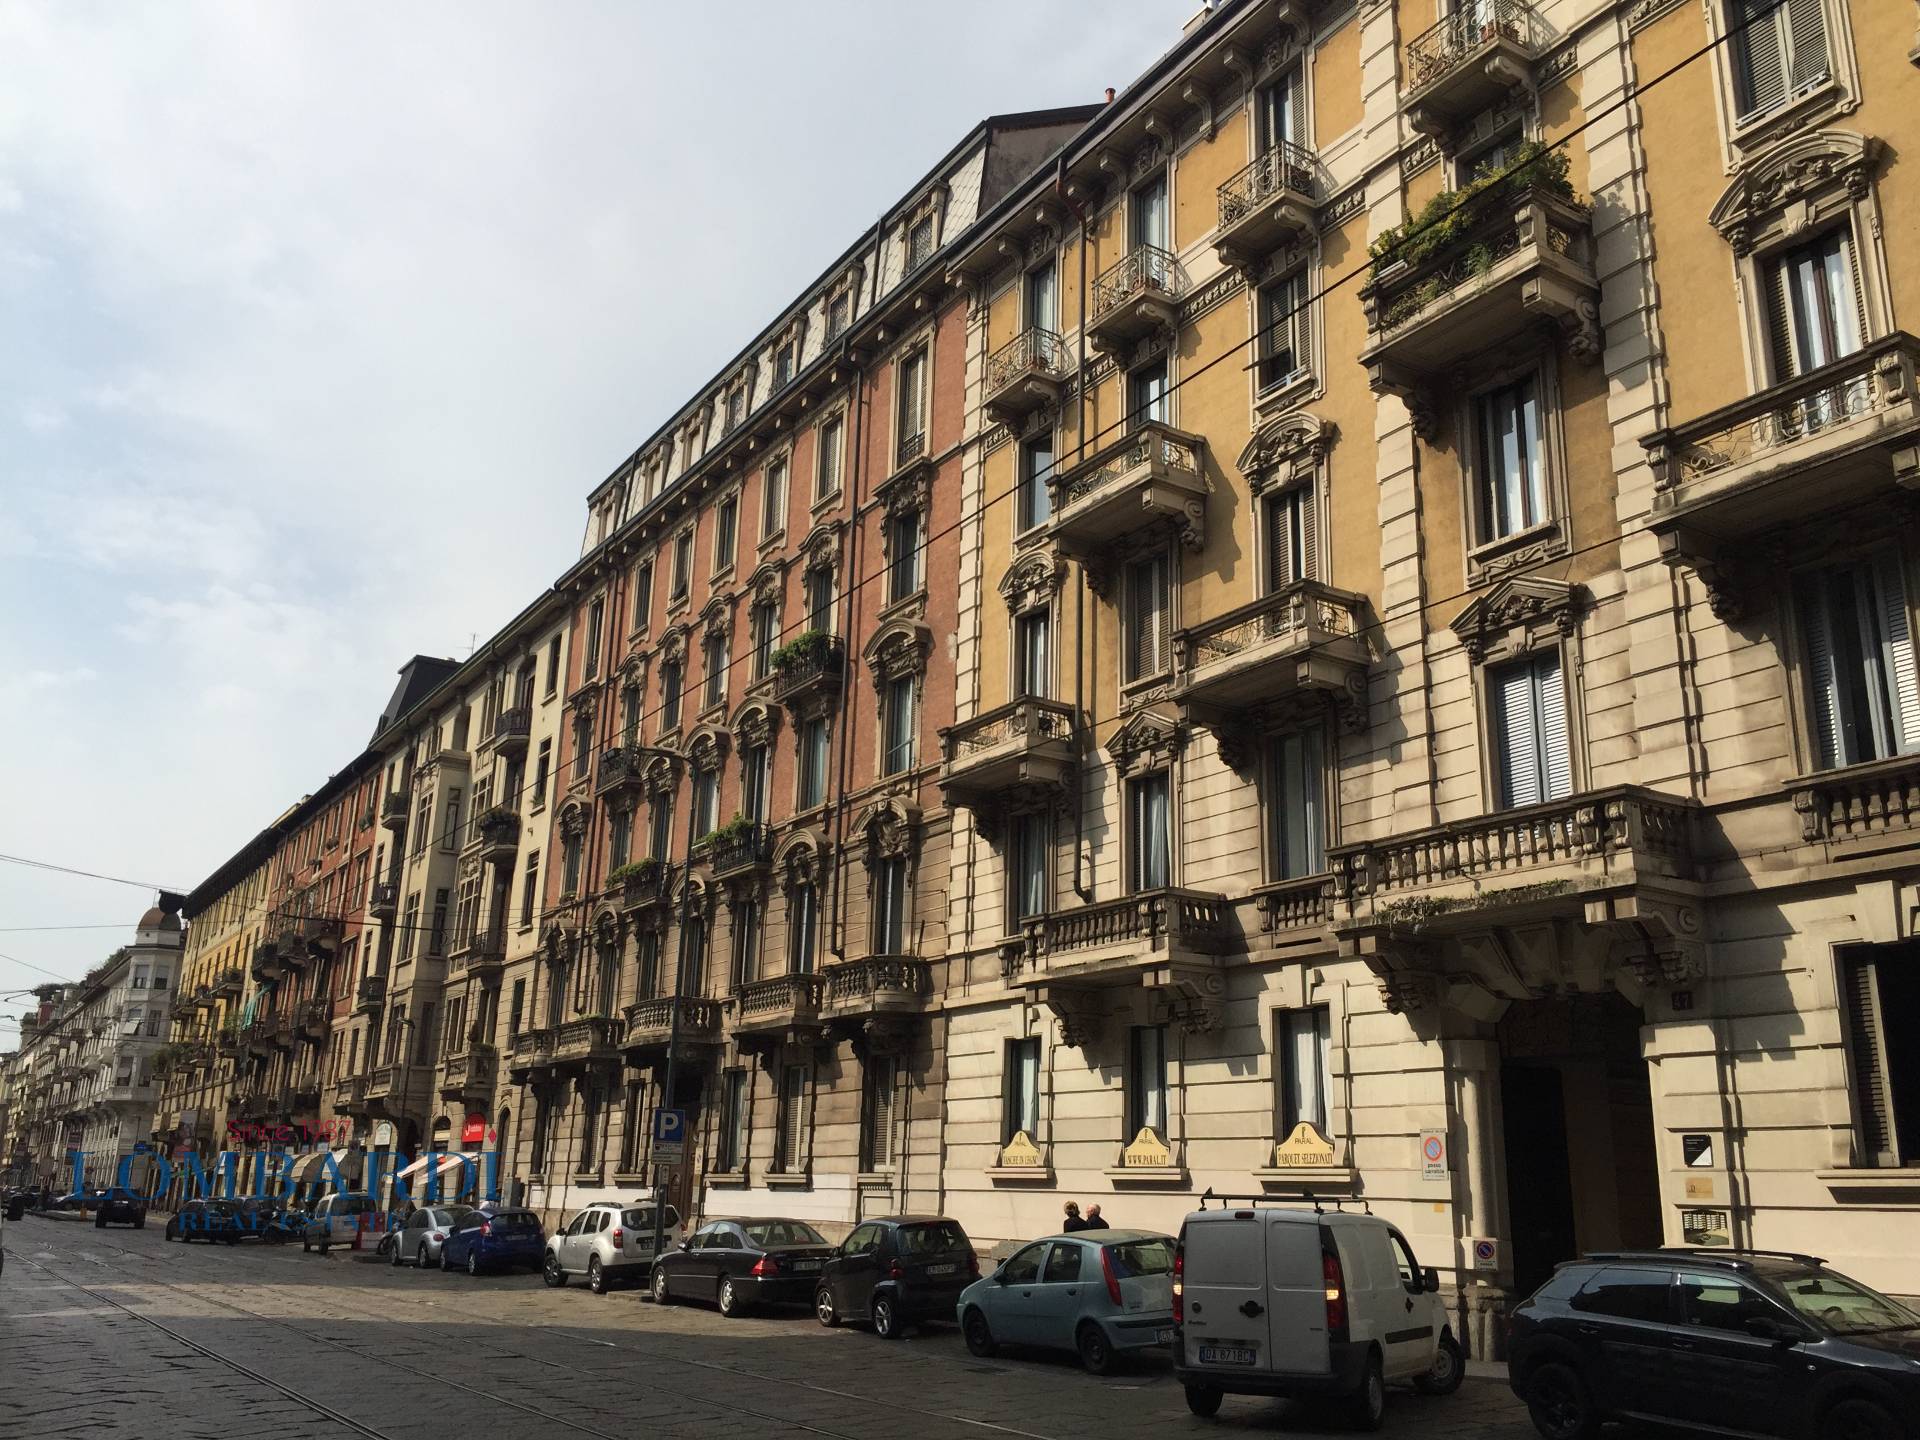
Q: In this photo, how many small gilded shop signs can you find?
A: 3